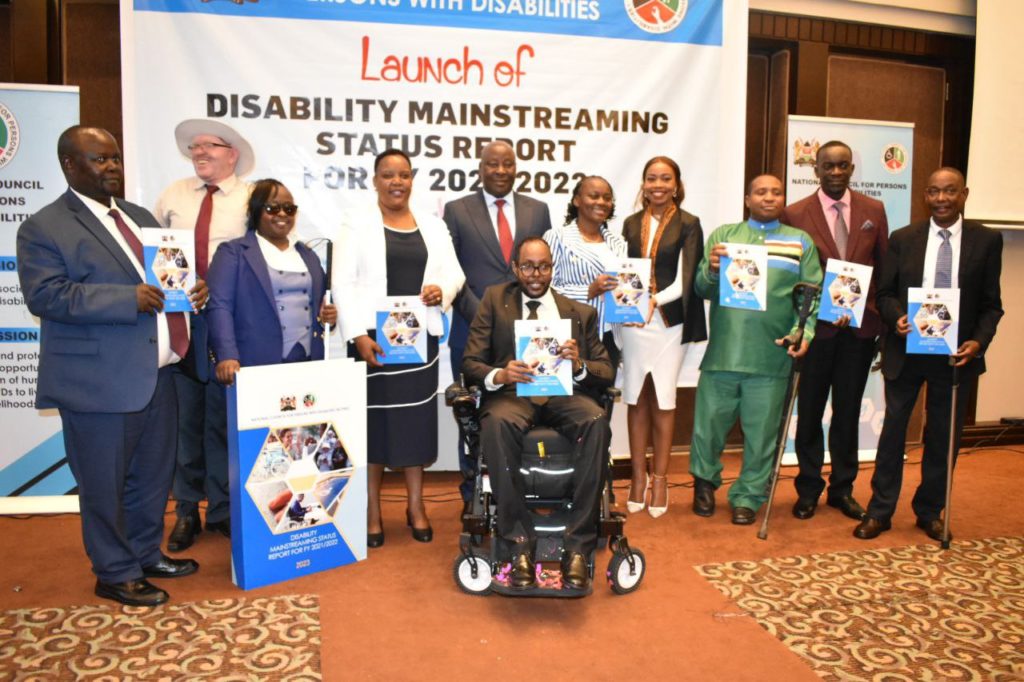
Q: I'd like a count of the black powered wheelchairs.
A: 1